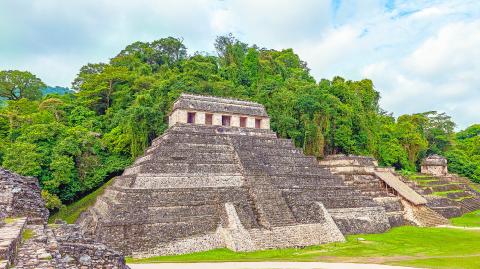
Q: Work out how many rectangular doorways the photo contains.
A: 5